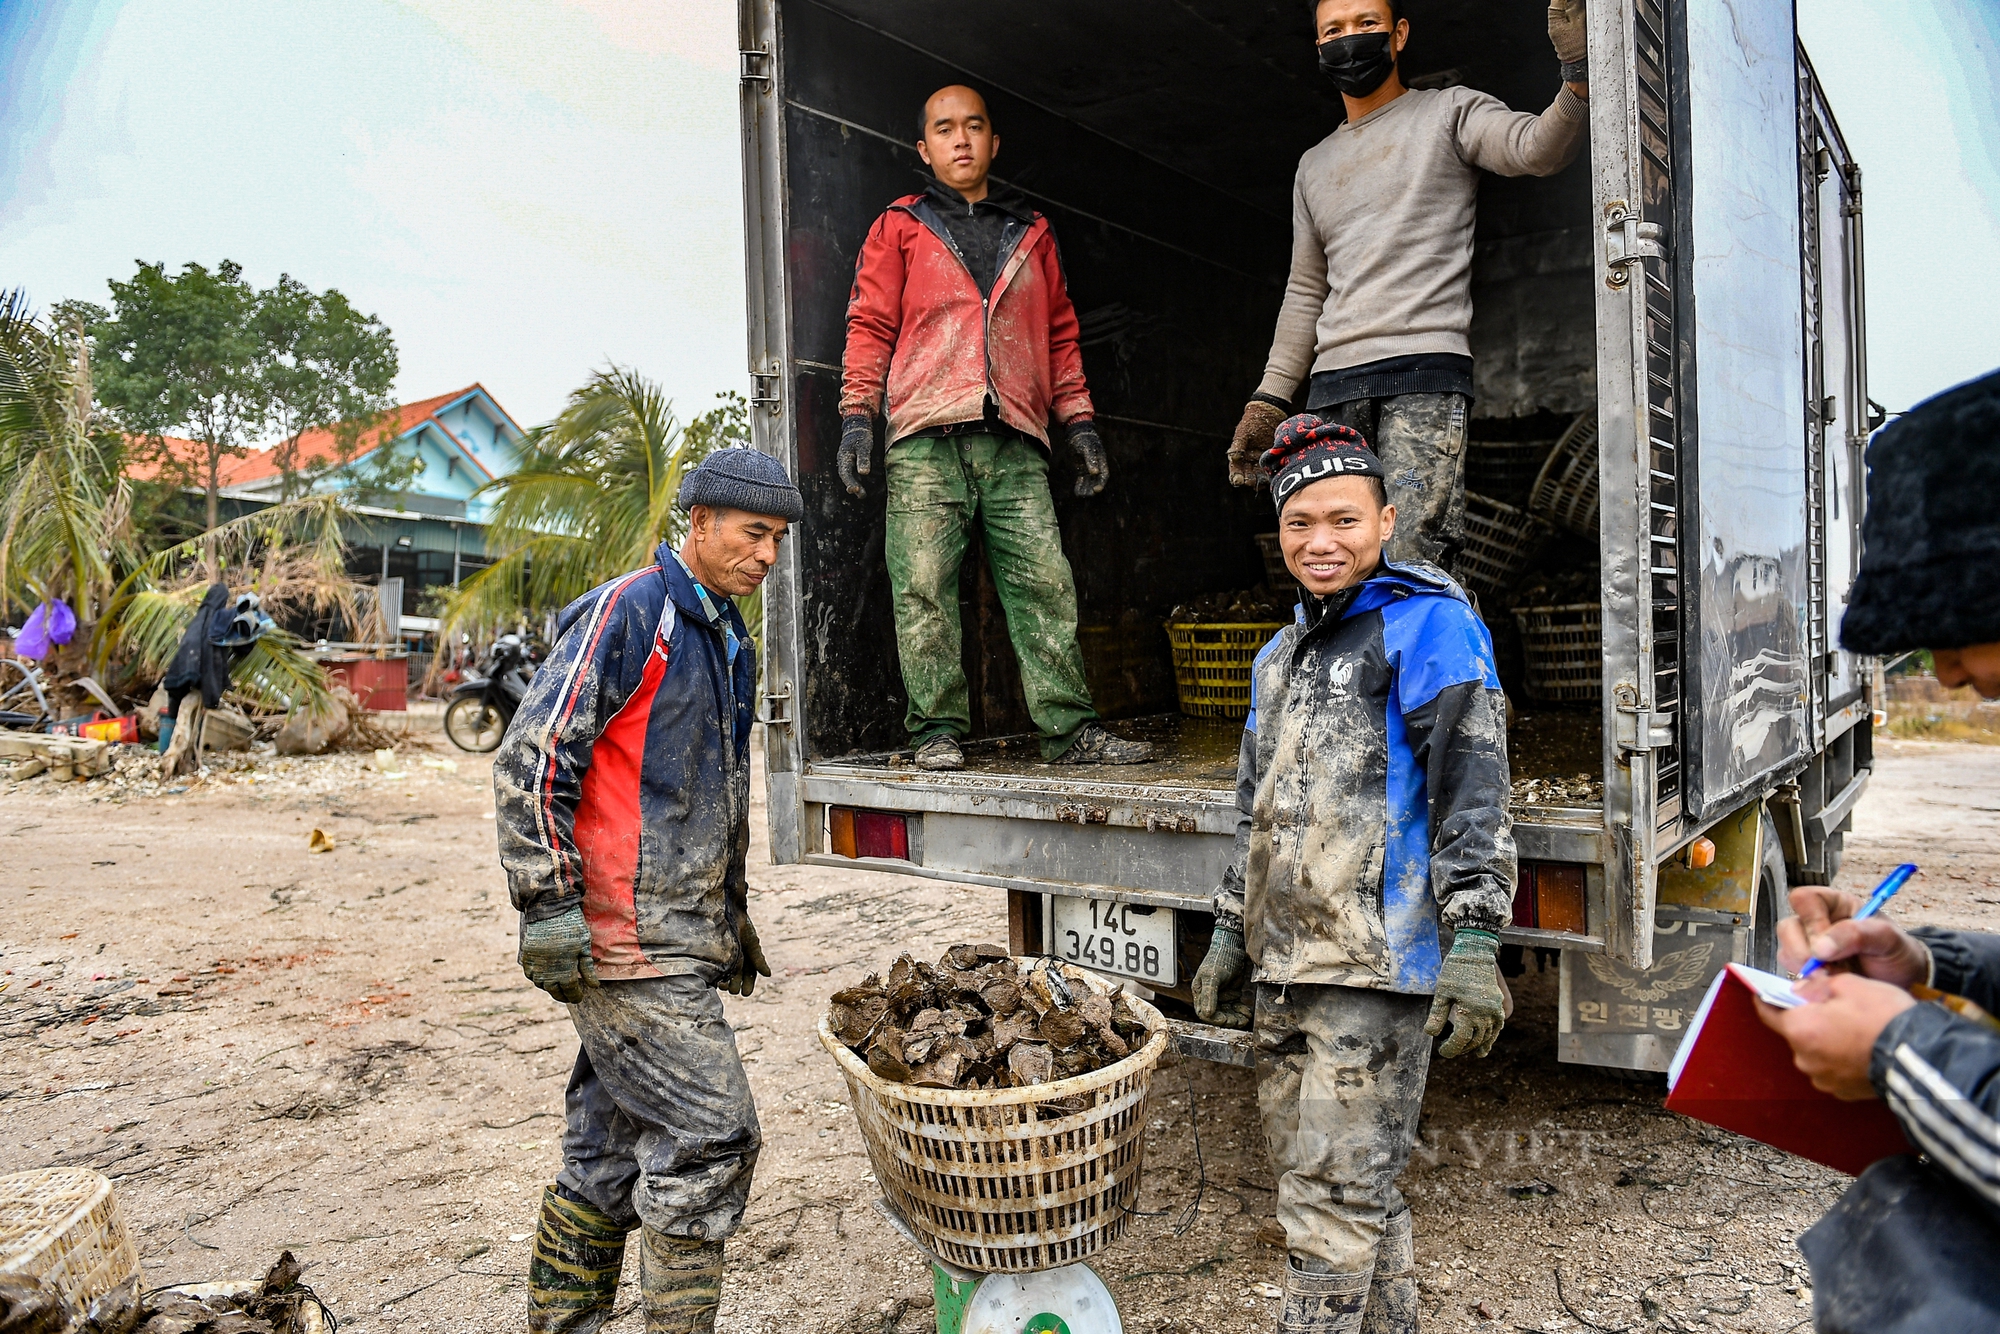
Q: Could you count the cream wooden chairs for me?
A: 0